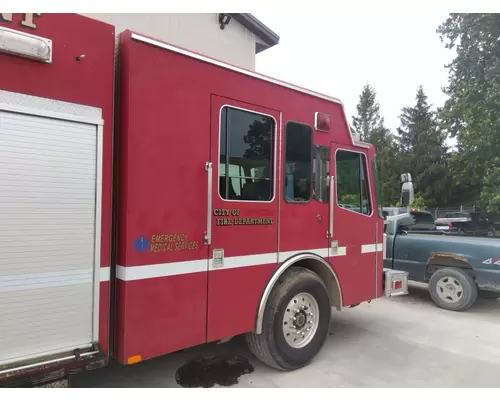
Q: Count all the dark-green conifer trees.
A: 2